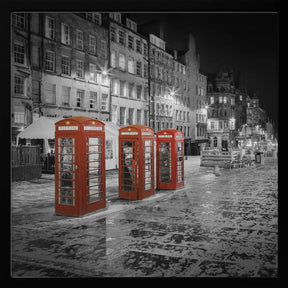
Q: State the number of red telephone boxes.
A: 3